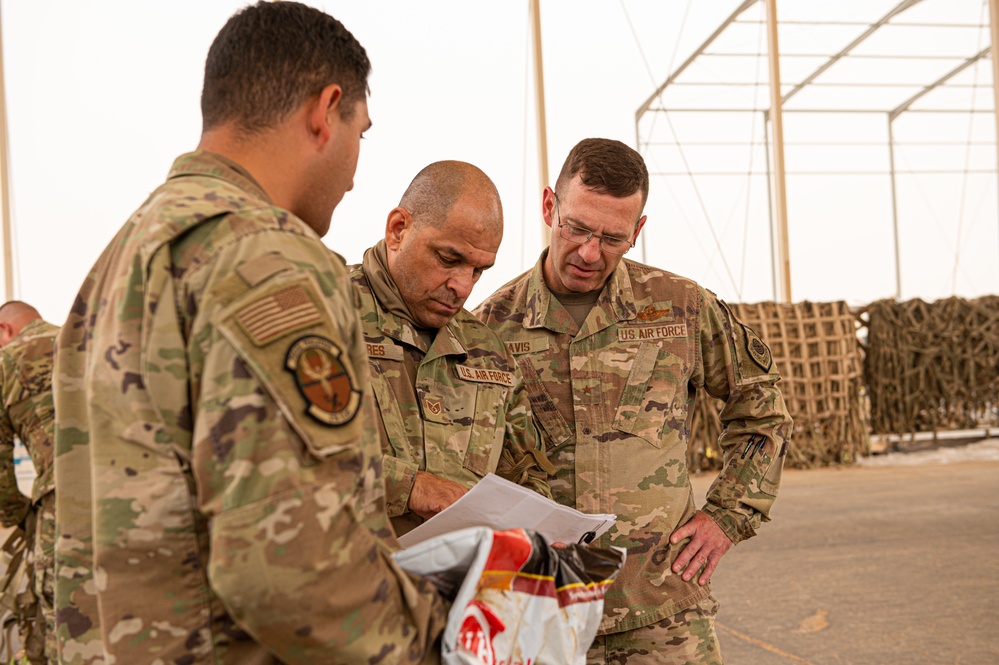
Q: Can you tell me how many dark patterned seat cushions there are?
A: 0